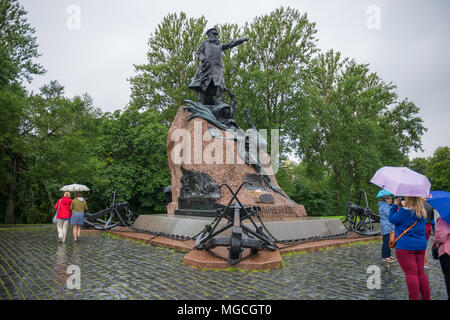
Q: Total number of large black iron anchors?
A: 3